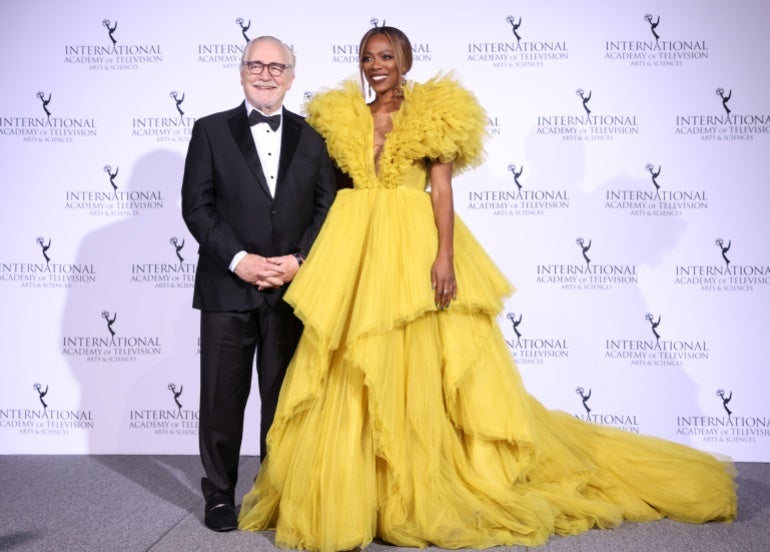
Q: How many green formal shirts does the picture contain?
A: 0